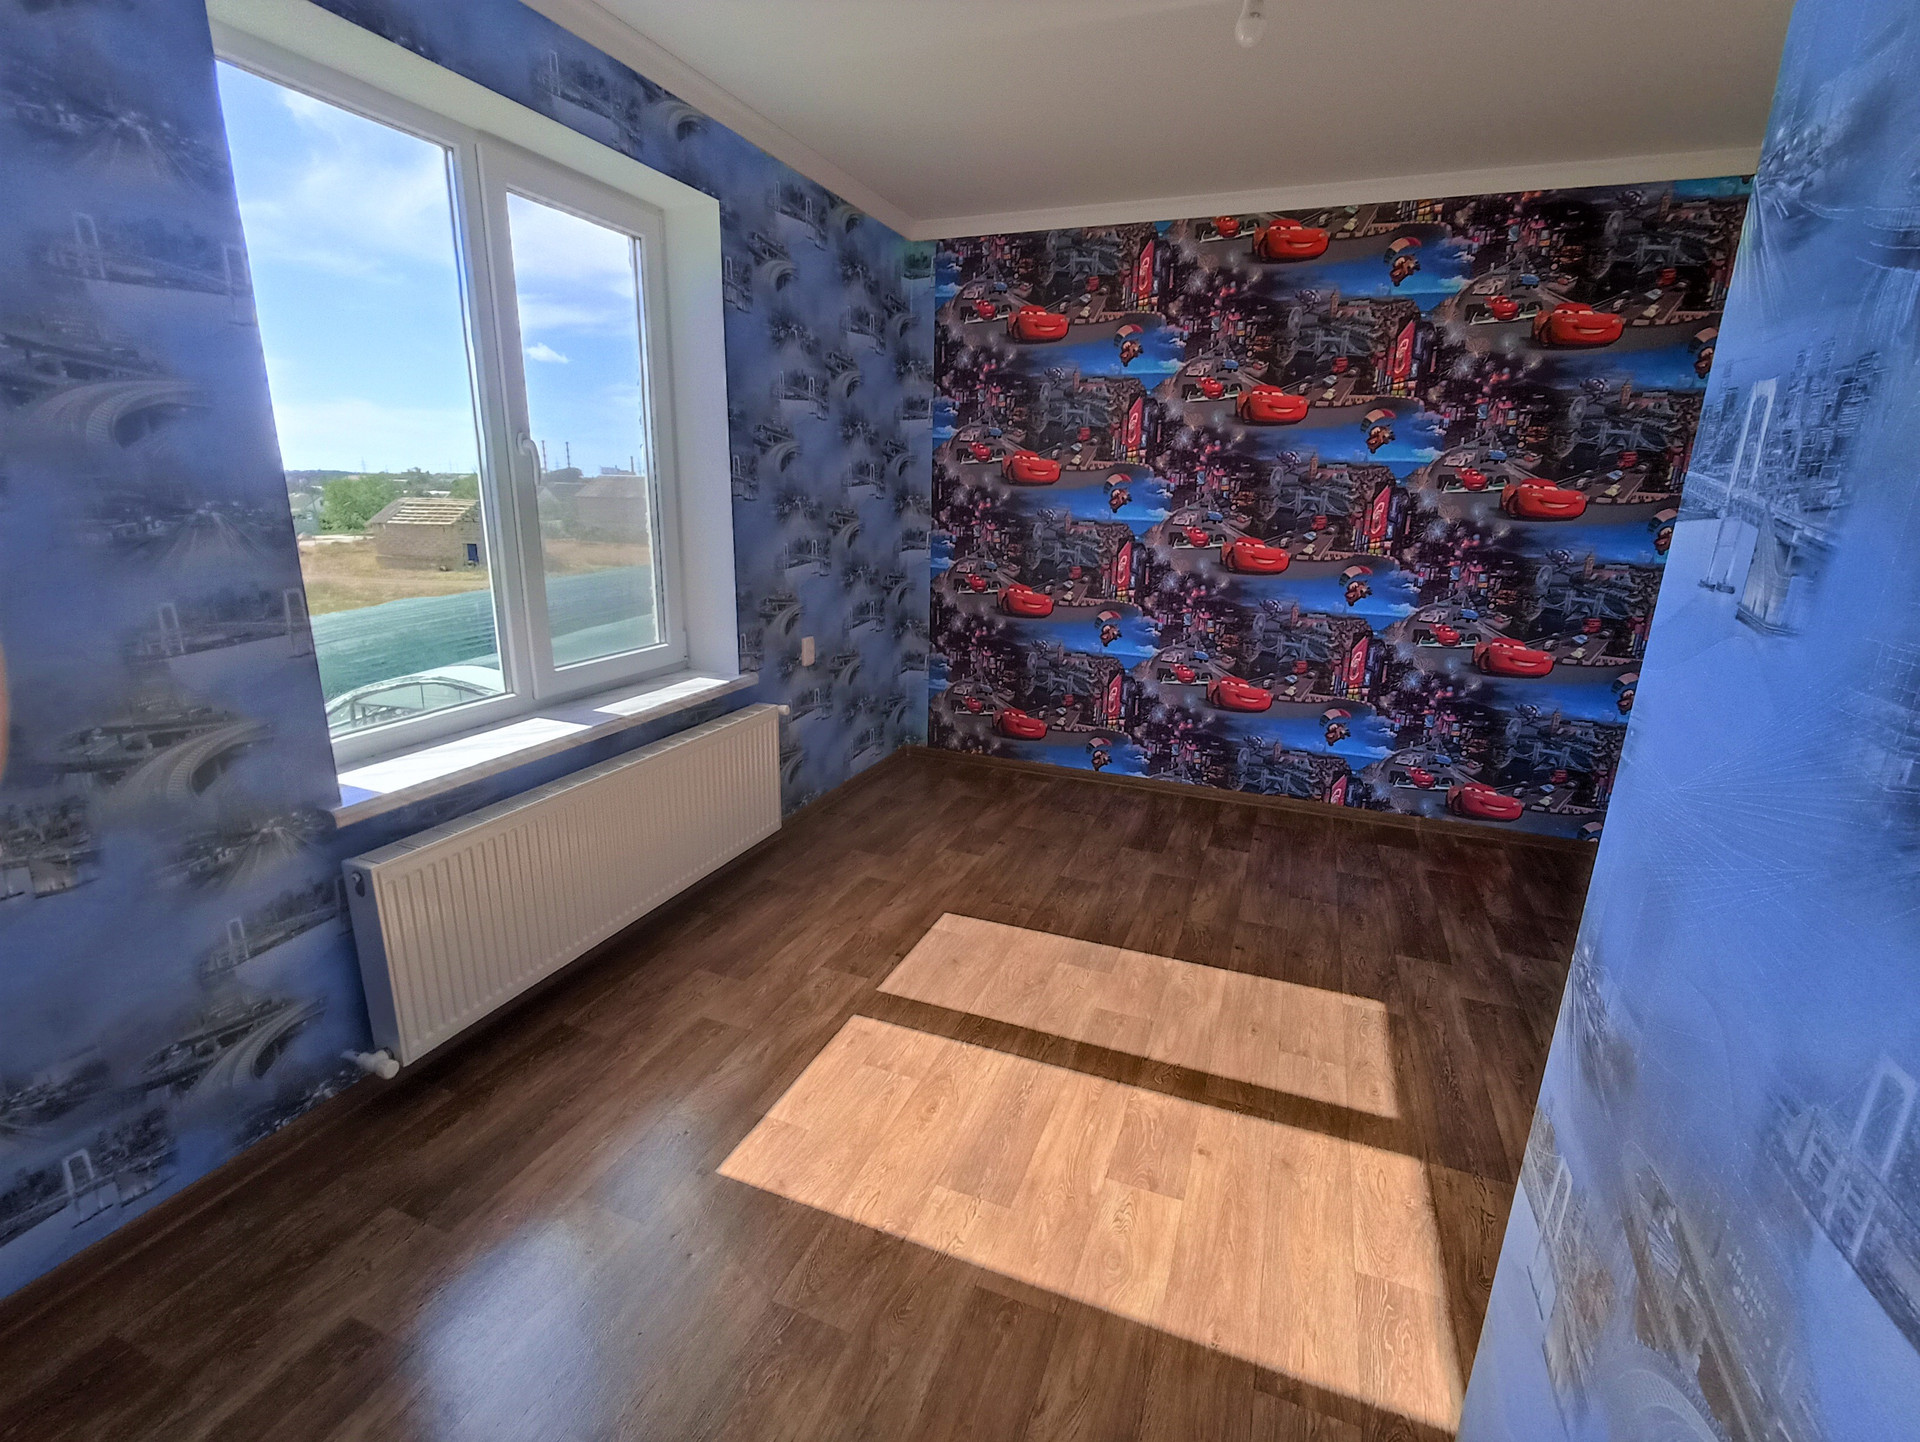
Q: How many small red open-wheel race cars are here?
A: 12